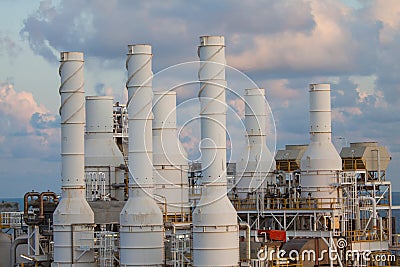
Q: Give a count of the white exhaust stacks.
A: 7